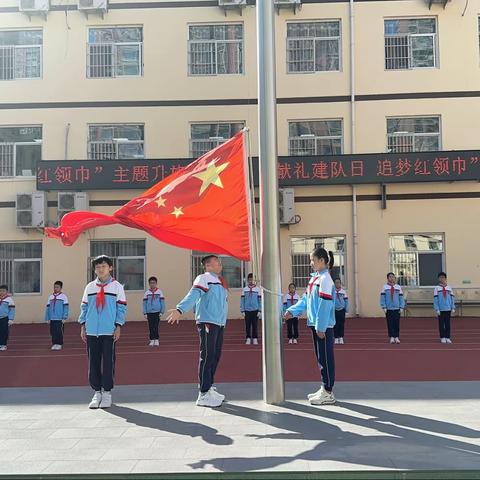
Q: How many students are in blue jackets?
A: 11